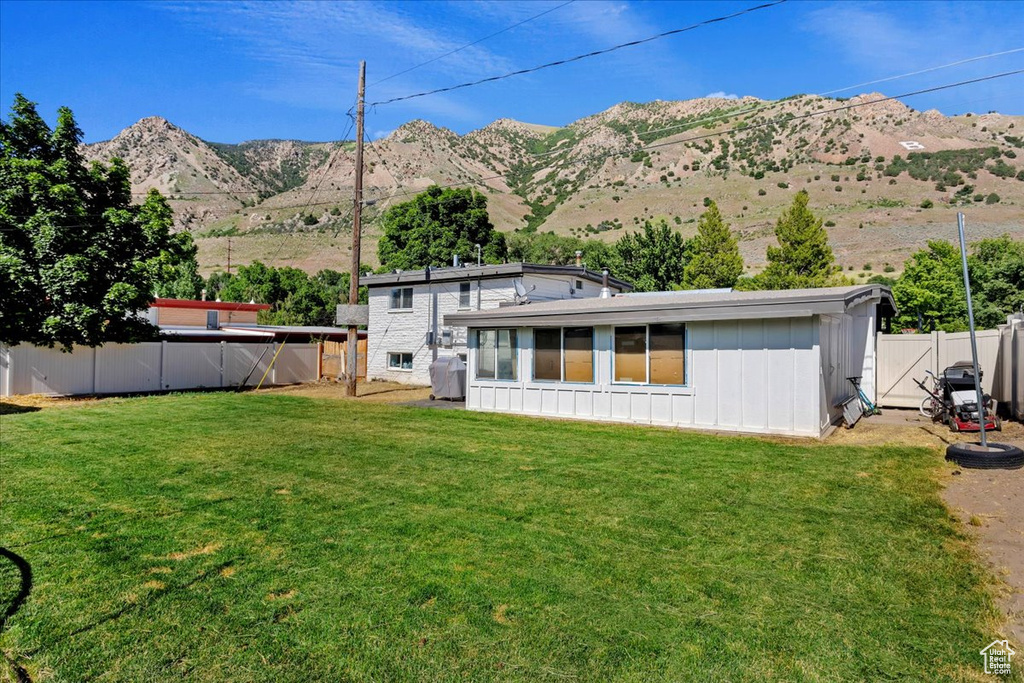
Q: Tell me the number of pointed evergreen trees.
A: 2